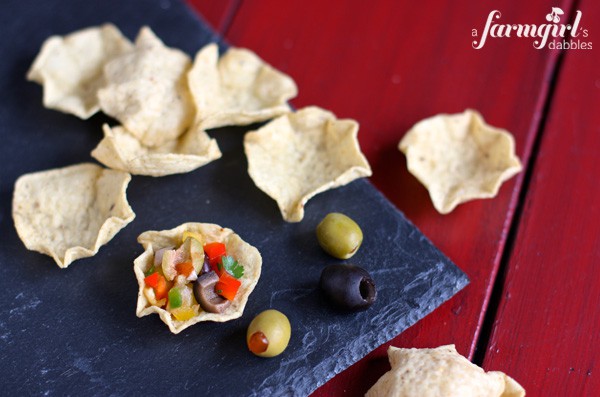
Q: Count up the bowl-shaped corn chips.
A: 9